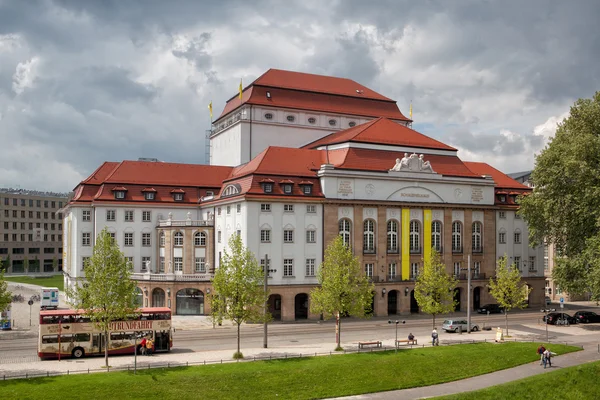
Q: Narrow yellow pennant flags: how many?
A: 3